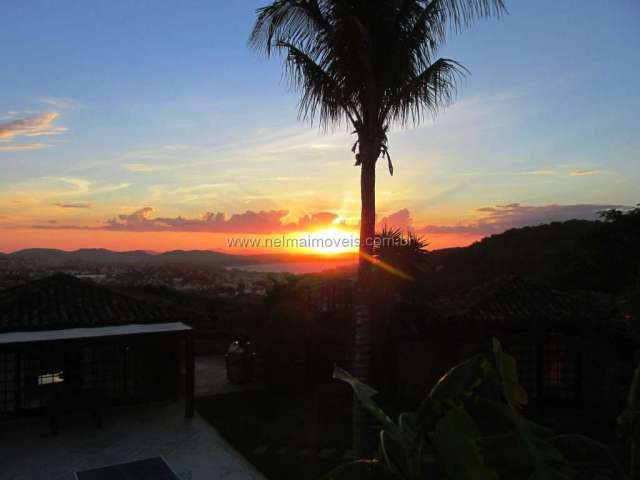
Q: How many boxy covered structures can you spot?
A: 2